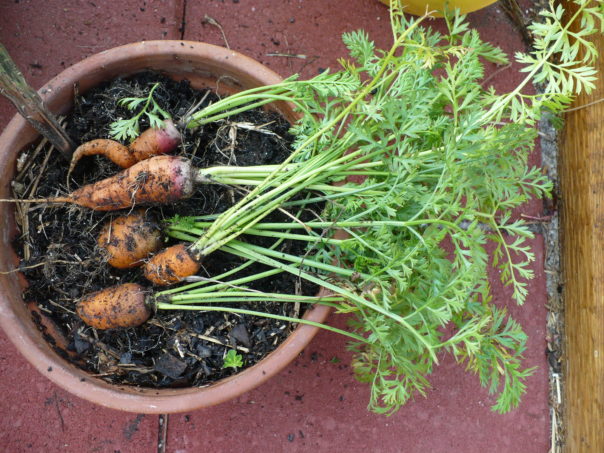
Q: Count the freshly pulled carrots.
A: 5